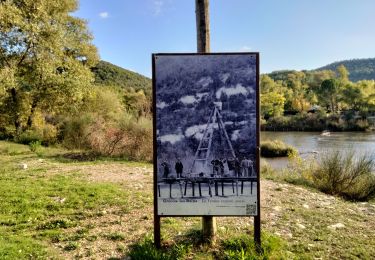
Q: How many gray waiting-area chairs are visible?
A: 0